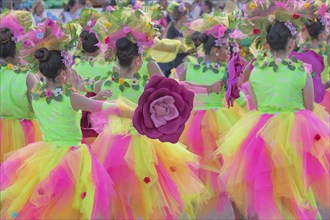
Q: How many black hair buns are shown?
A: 7